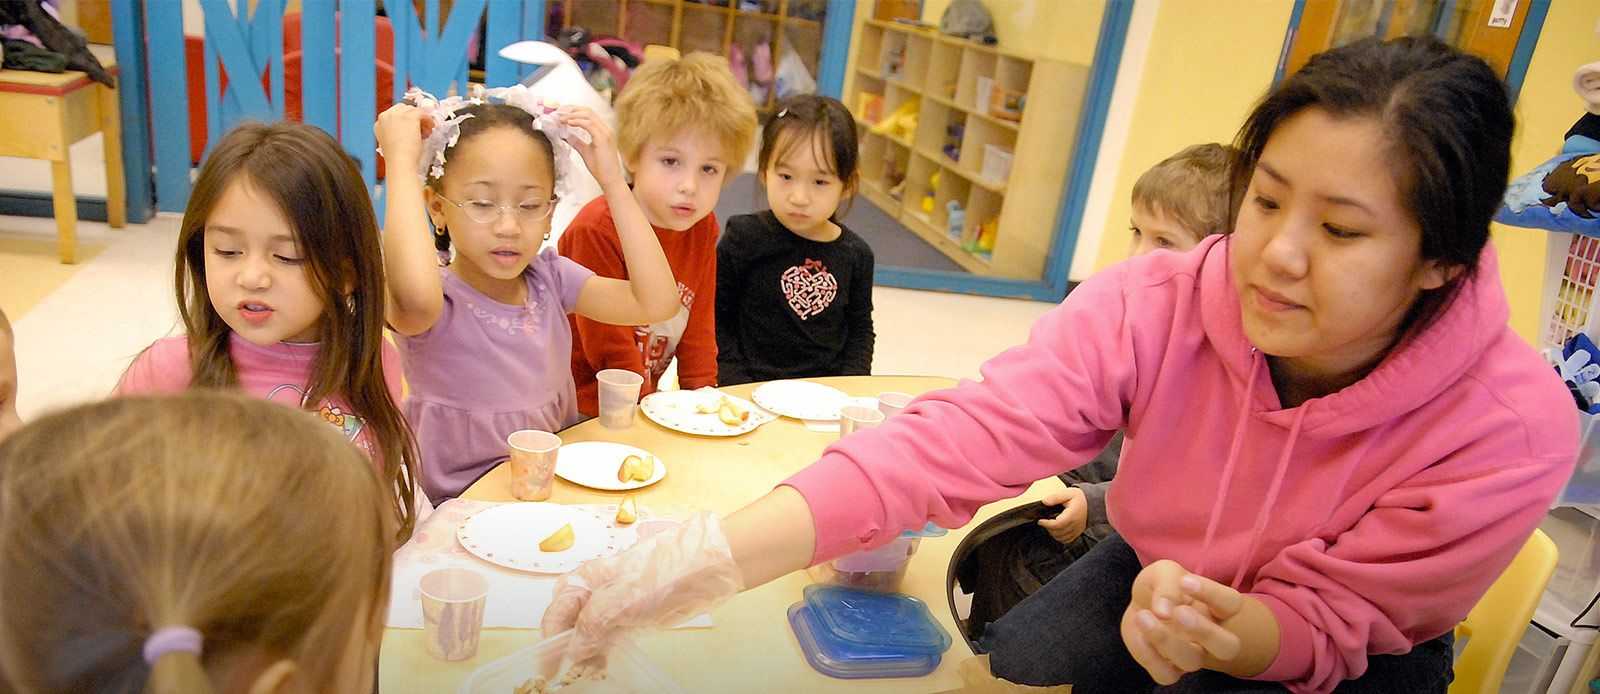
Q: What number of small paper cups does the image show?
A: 5